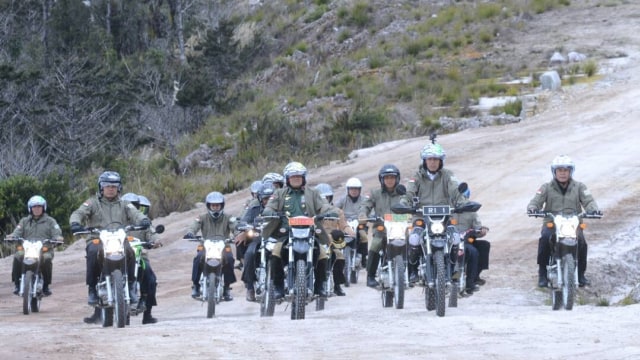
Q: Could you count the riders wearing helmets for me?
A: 15